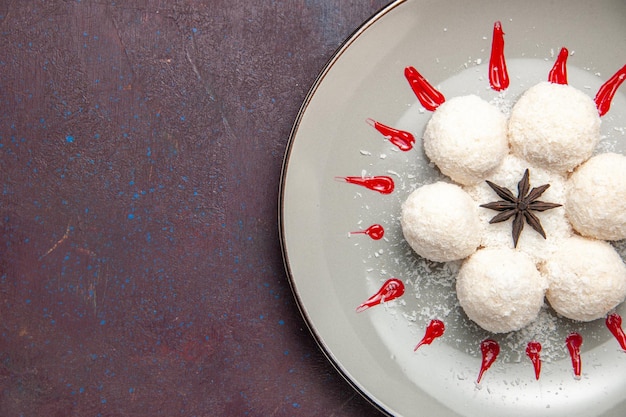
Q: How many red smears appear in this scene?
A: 13